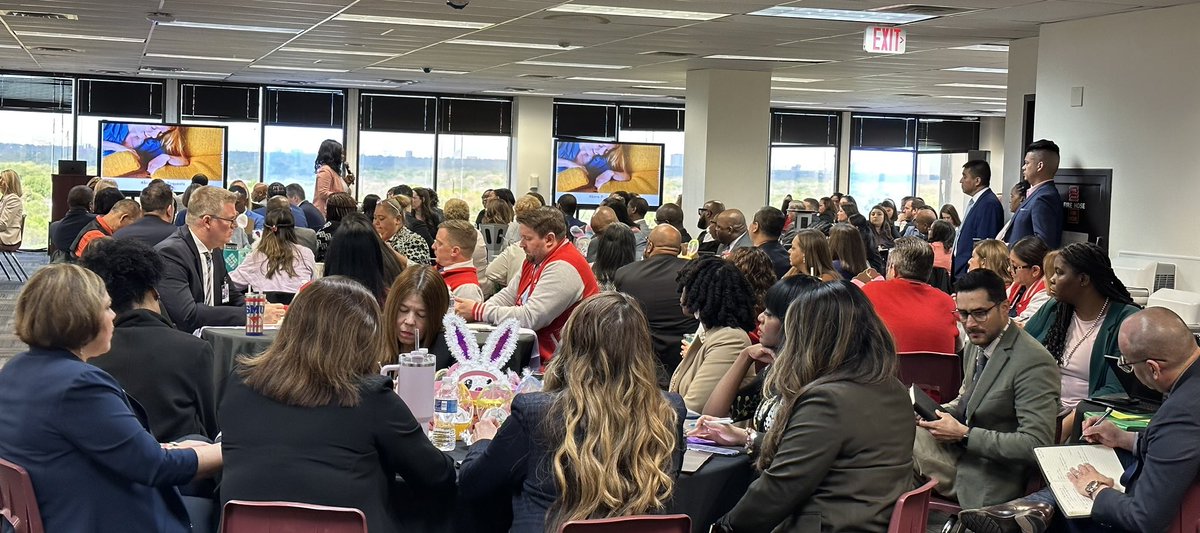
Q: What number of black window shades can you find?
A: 11